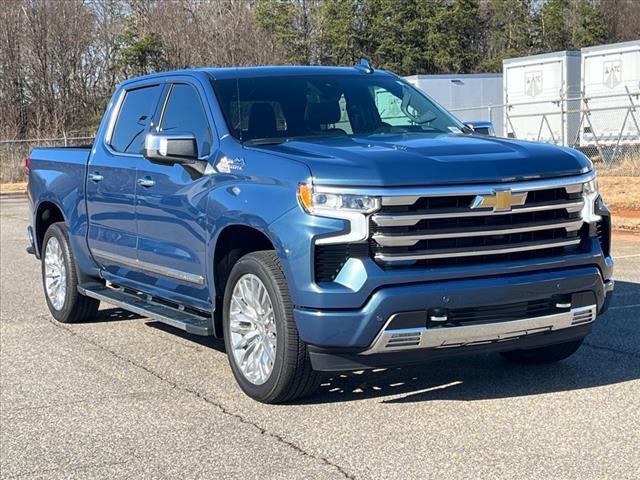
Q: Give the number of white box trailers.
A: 3